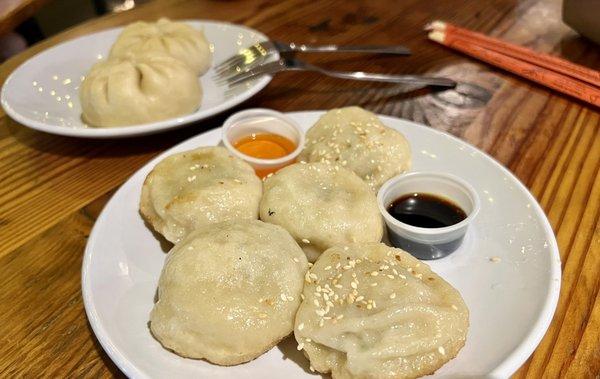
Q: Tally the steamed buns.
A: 2